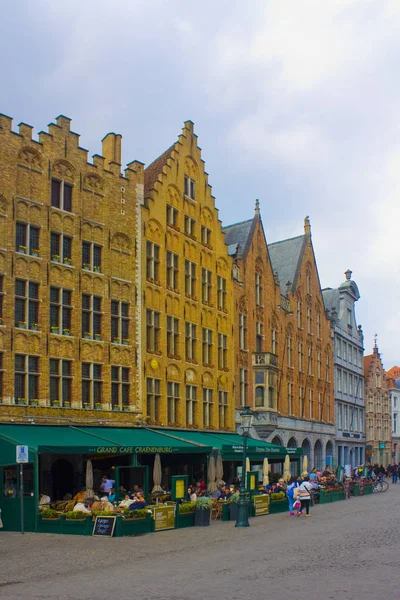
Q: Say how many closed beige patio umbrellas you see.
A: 8